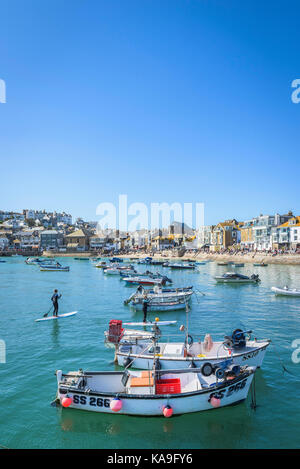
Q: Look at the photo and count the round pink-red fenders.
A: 4